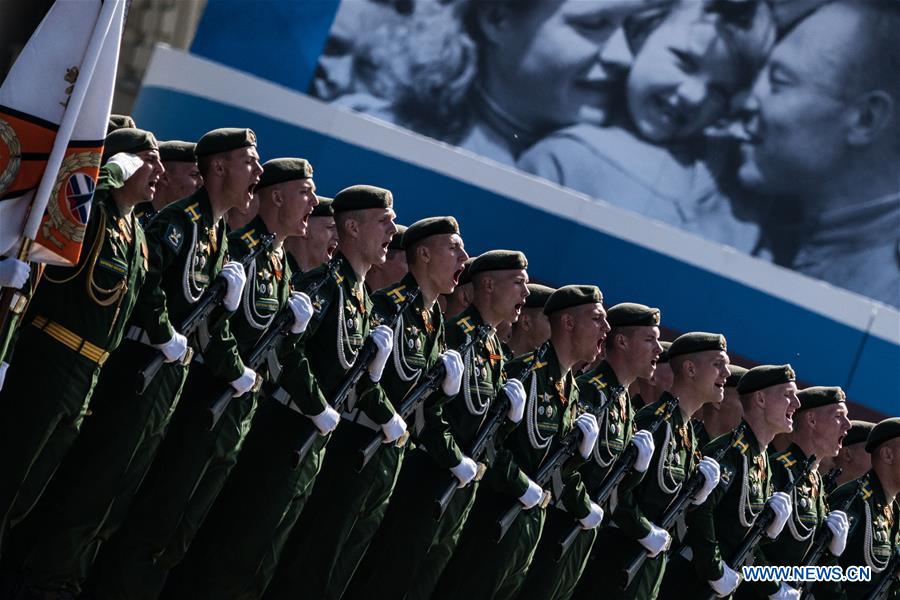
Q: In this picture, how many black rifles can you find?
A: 11